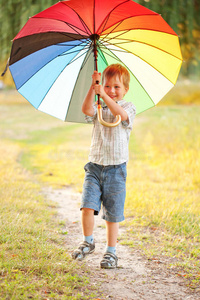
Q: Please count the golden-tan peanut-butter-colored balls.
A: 0